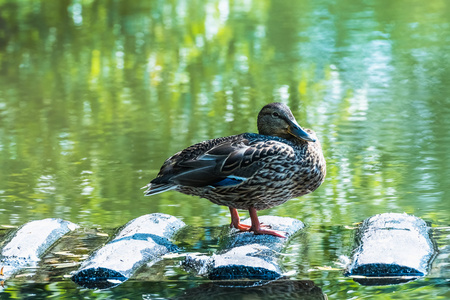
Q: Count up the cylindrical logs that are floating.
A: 4